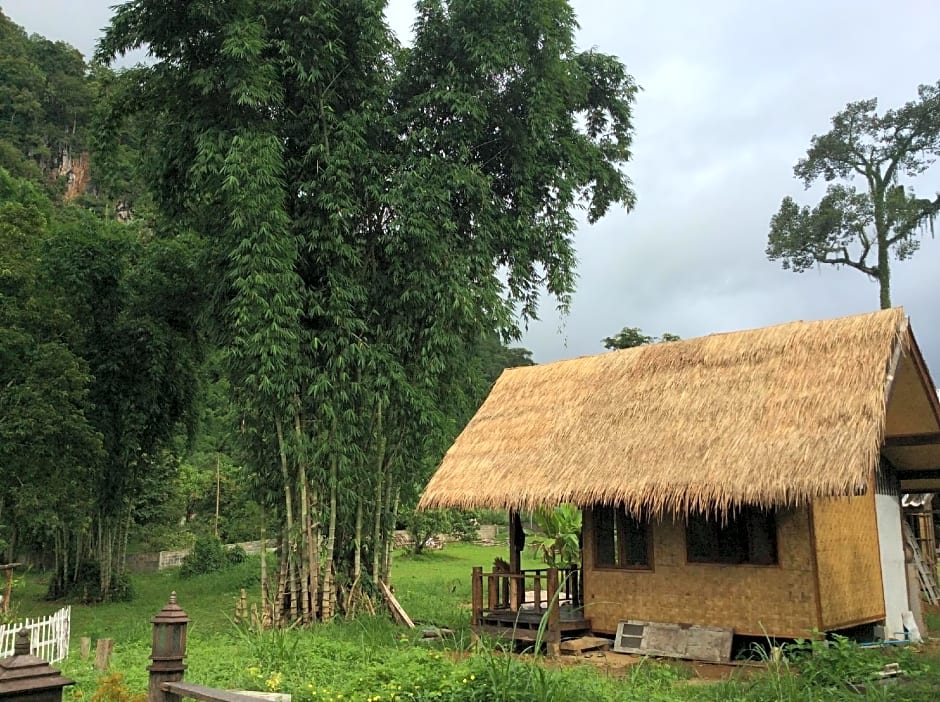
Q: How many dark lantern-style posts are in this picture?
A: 2